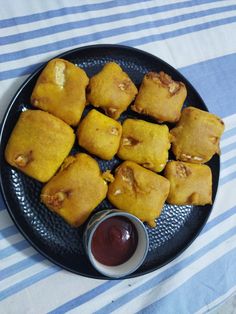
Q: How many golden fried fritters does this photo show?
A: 10